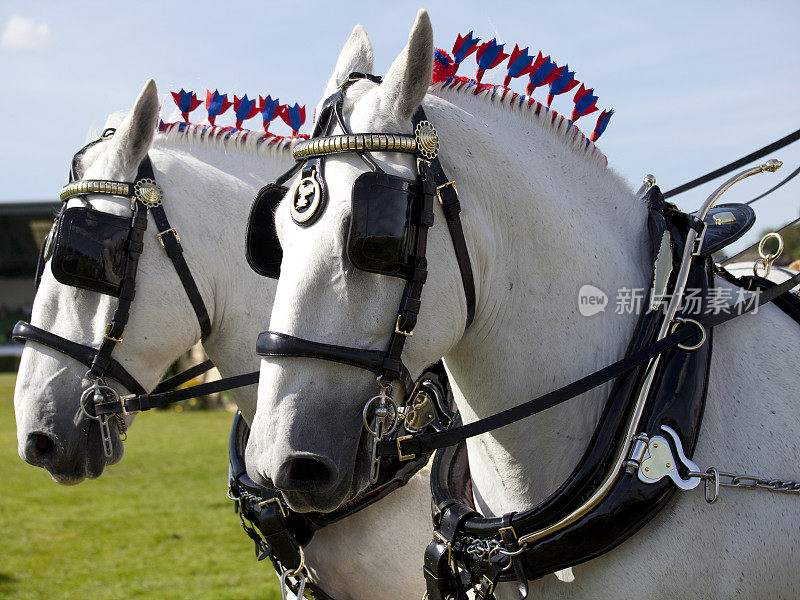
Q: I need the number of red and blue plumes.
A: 12